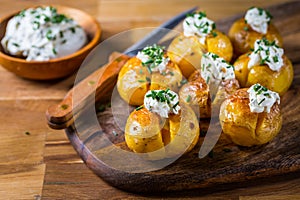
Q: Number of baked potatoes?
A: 7